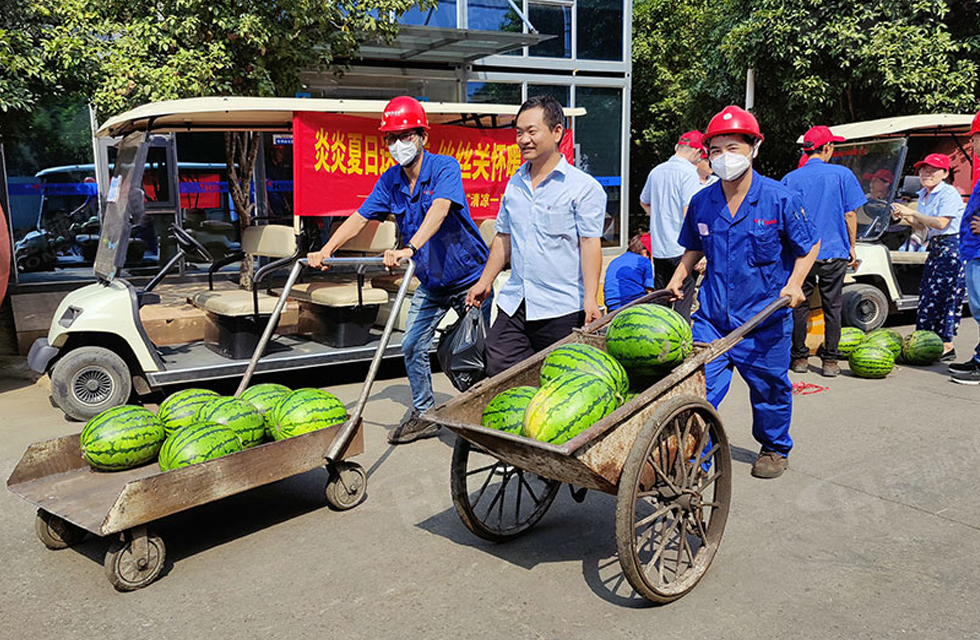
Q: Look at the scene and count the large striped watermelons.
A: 14